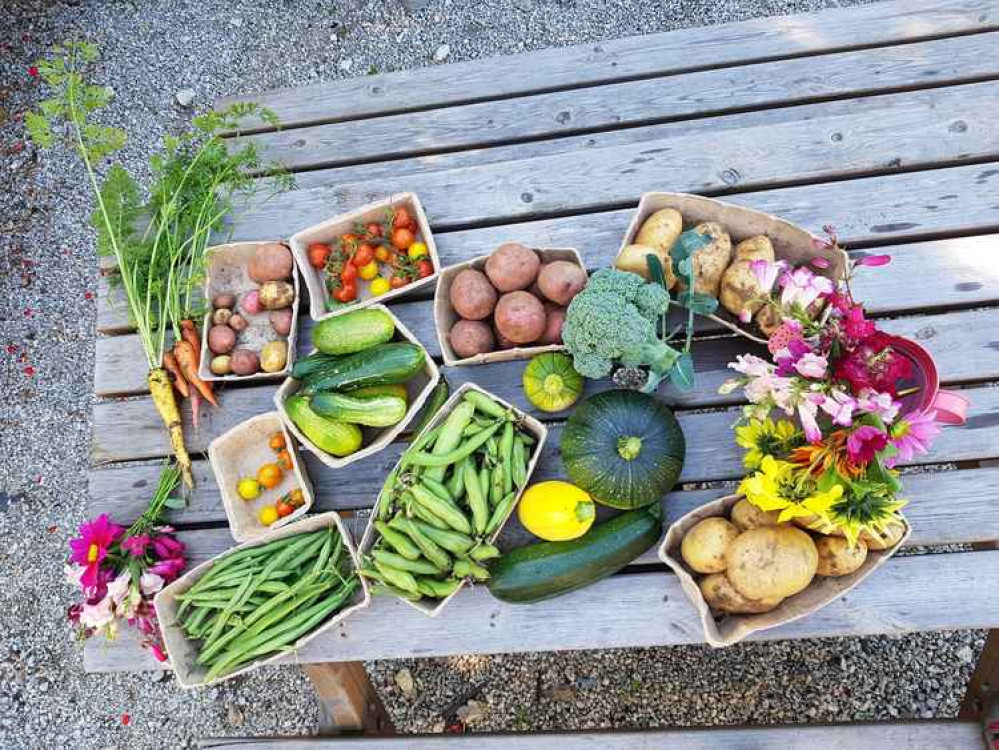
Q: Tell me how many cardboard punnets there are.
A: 9